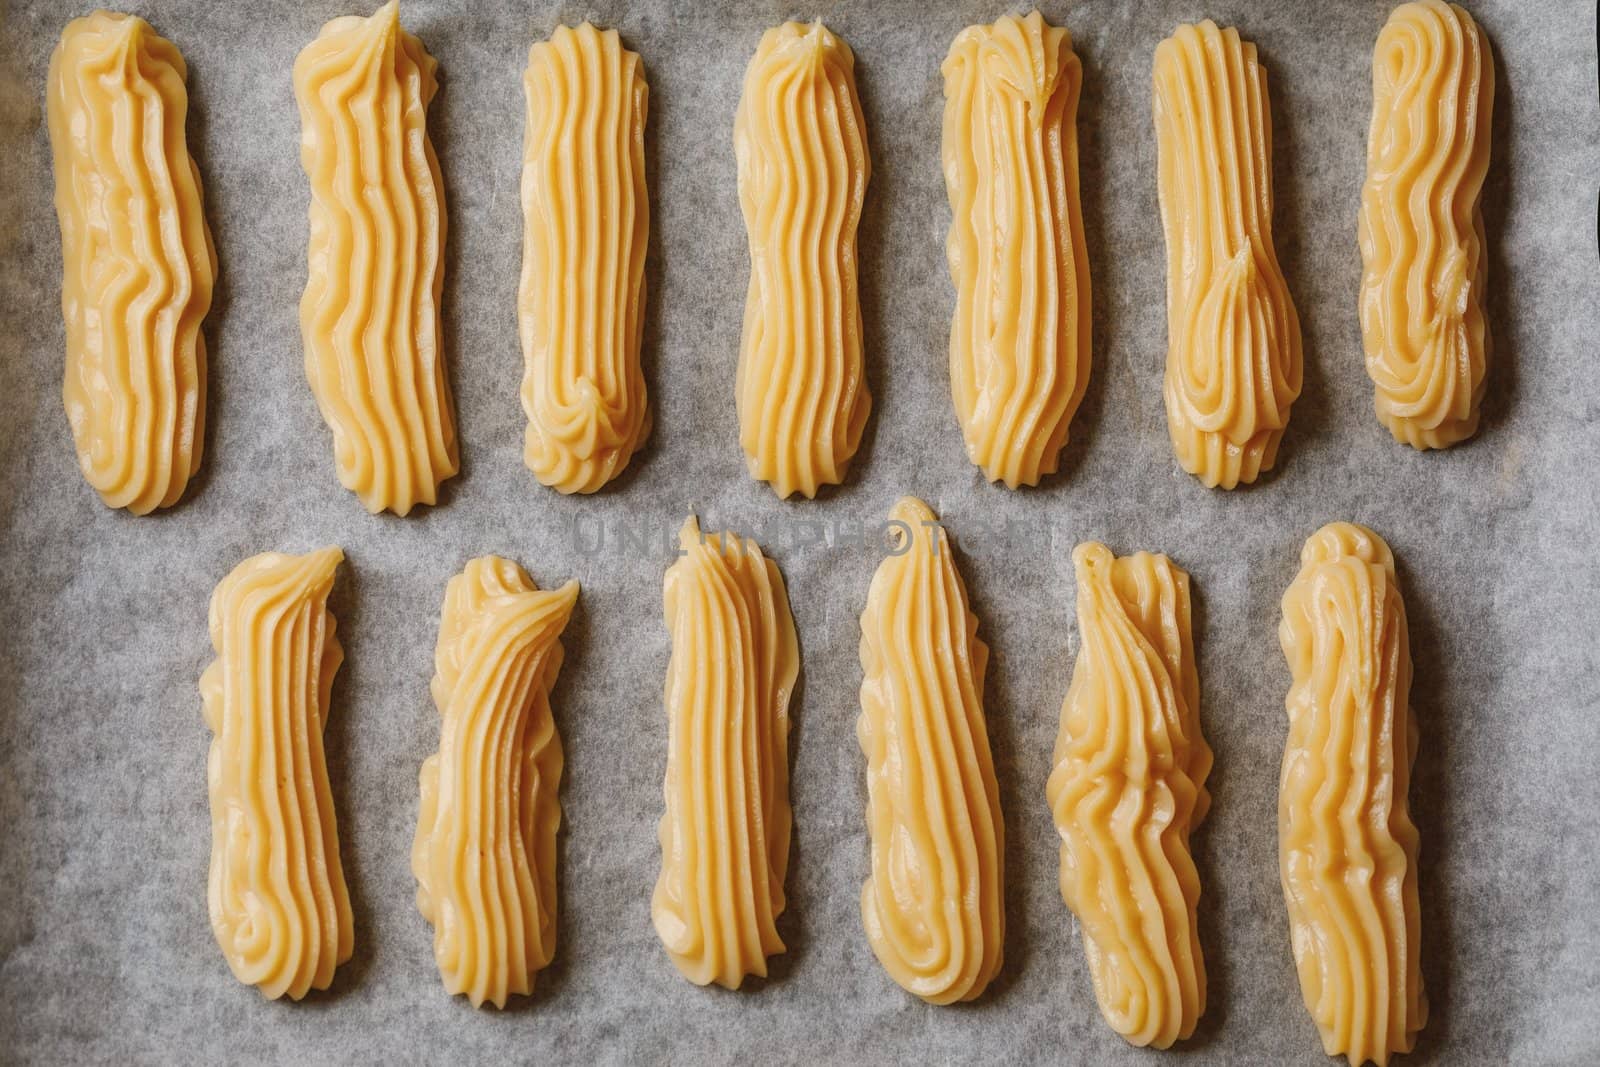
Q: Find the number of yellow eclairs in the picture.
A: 13